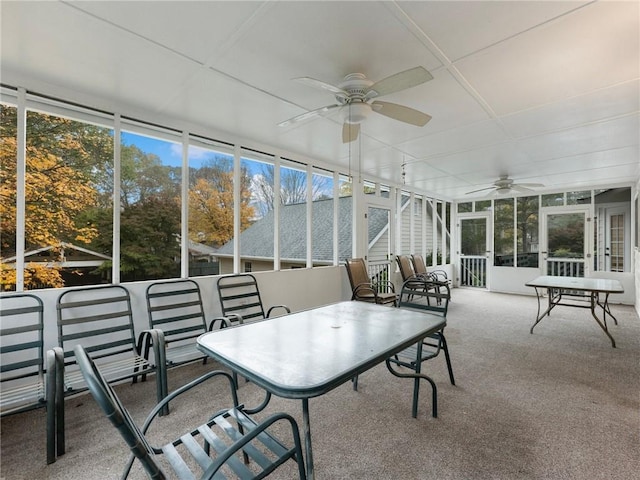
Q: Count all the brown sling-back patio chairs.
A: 3